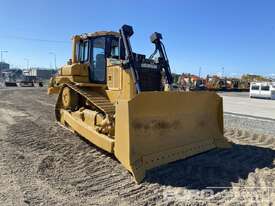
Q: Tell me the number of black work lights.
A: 2